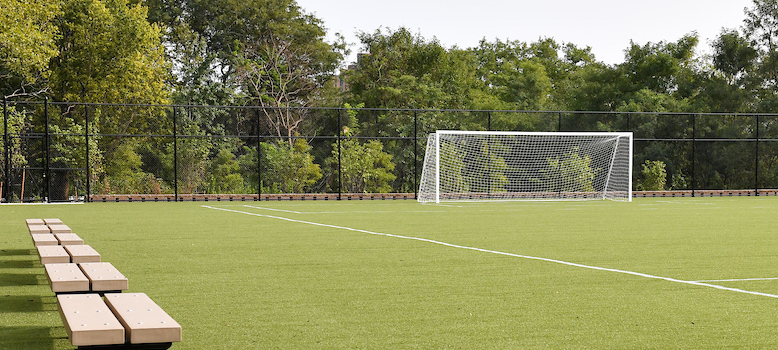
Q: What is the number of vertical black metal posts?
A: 12